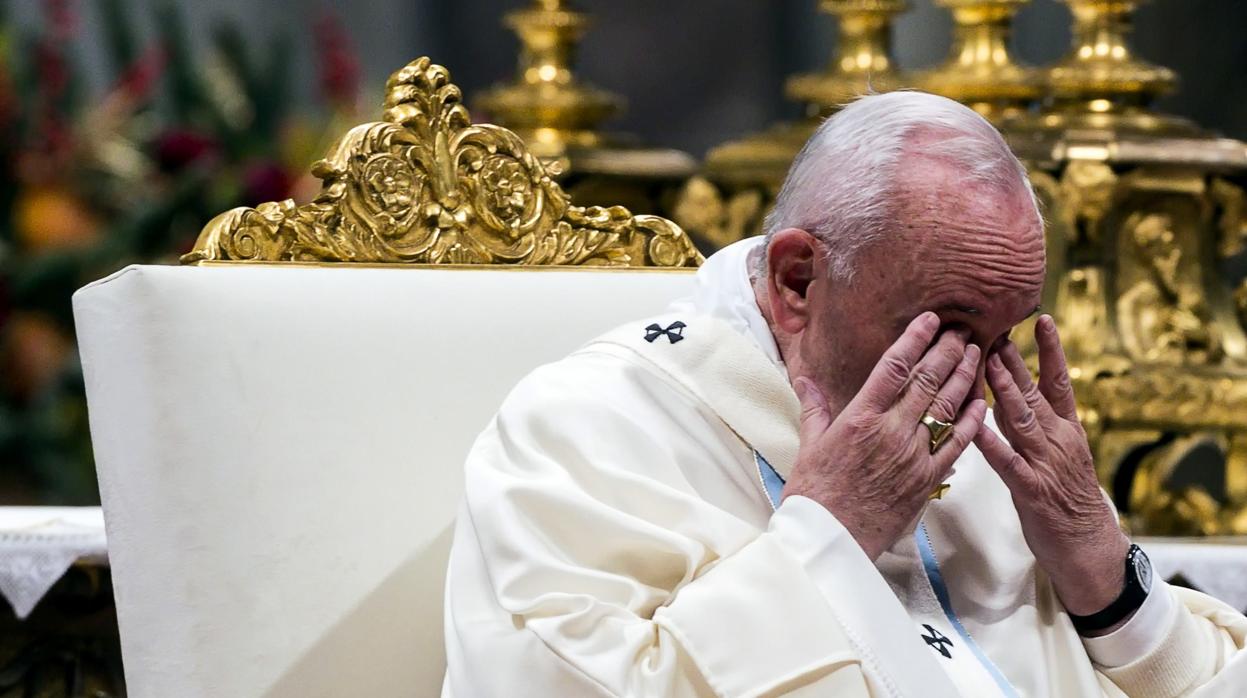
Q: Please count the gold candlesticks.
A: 4